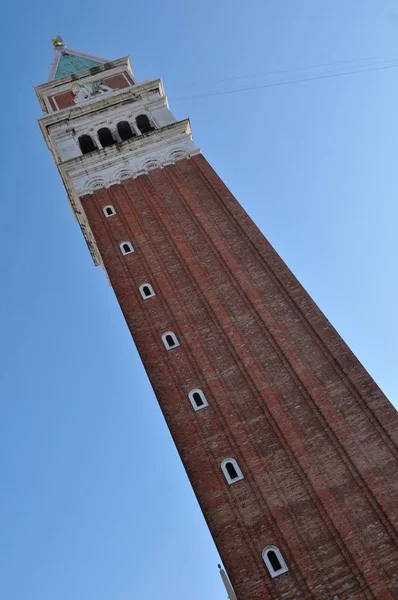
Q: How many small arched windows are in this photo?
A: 7